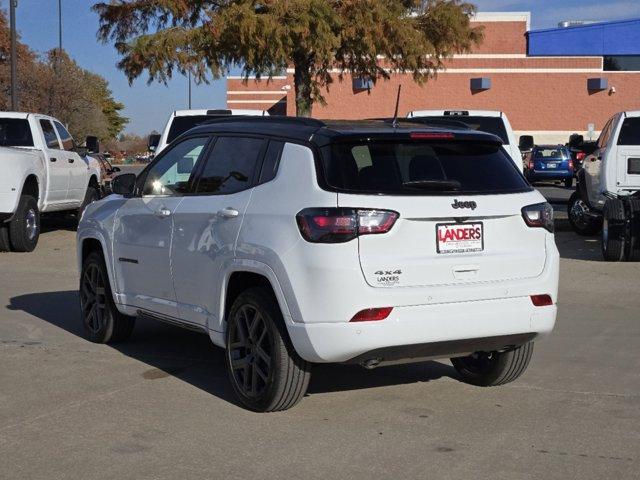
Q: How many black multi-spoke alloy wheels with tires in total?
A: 2